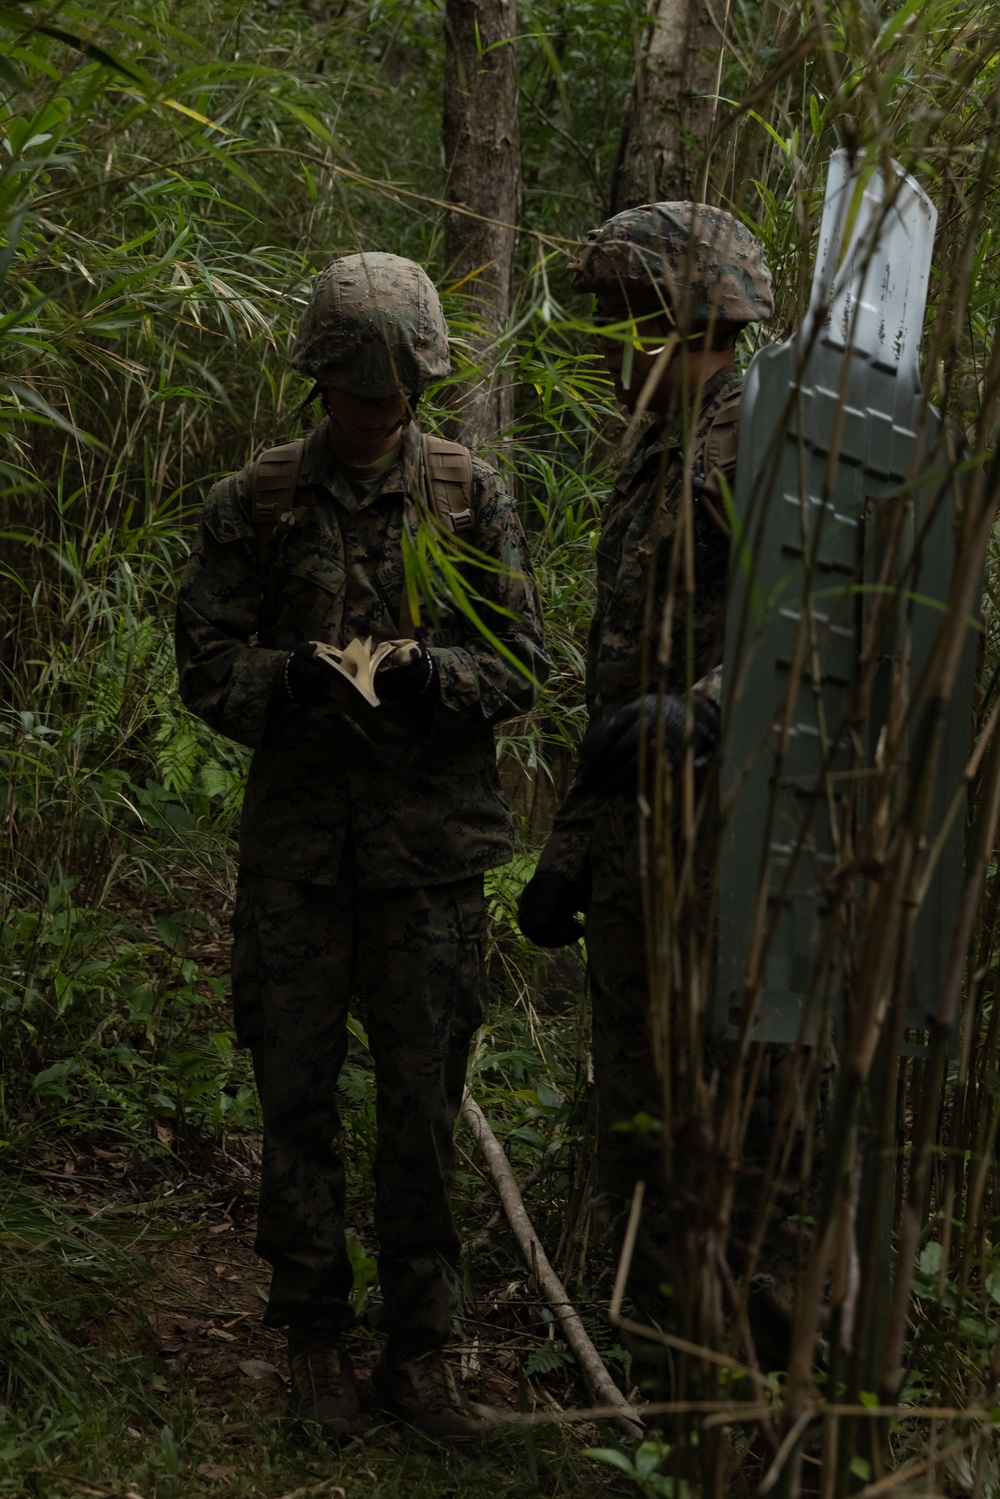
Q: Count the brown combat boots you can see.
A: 2